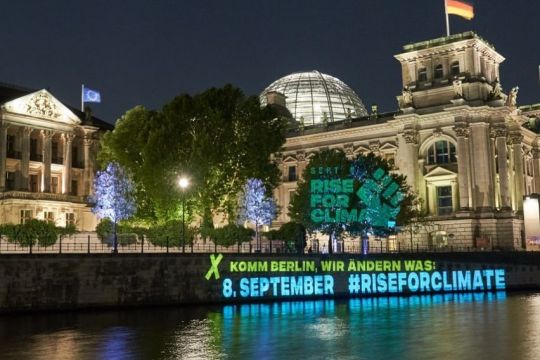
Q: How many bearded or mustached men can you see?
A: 0